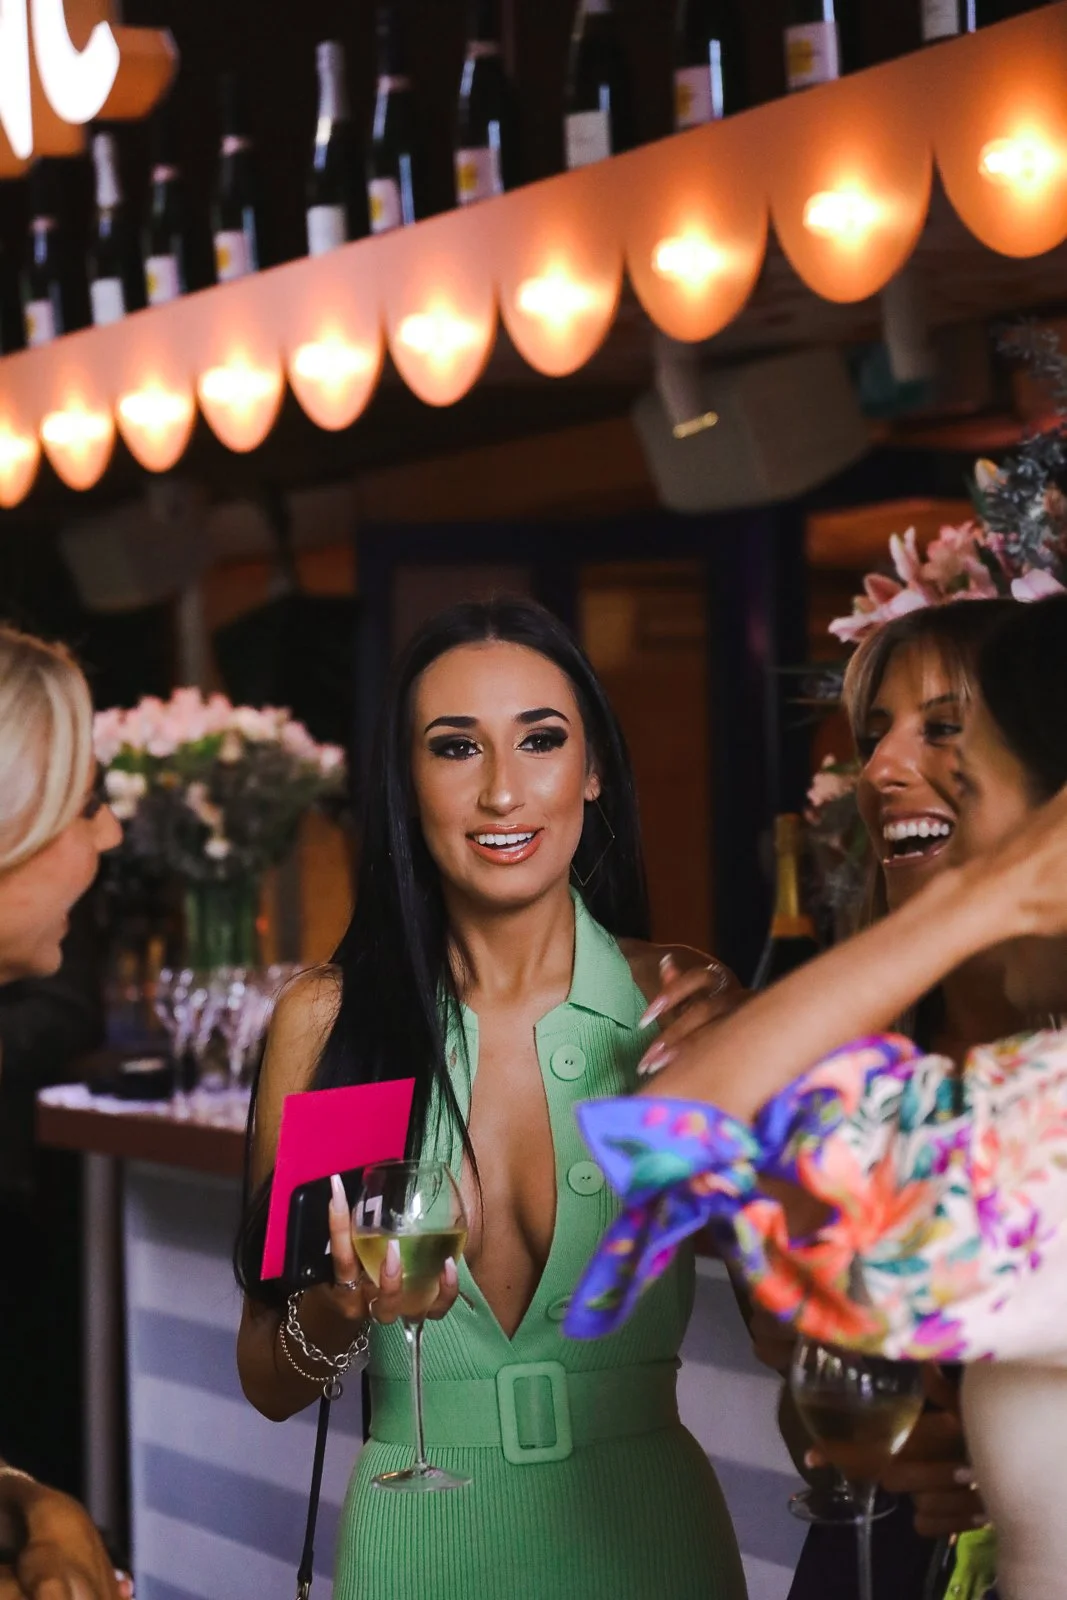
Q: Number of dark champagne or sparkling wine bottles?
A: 12